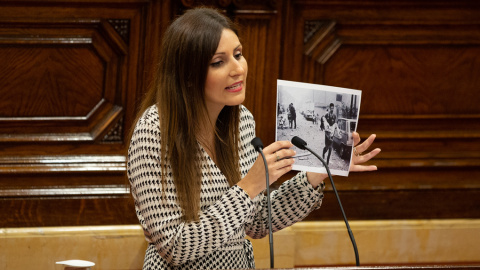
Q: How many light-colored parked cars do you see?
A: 1